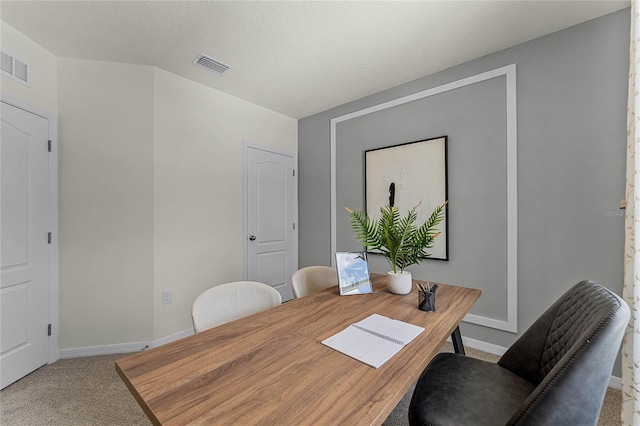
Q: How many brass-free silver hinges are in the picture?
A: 5